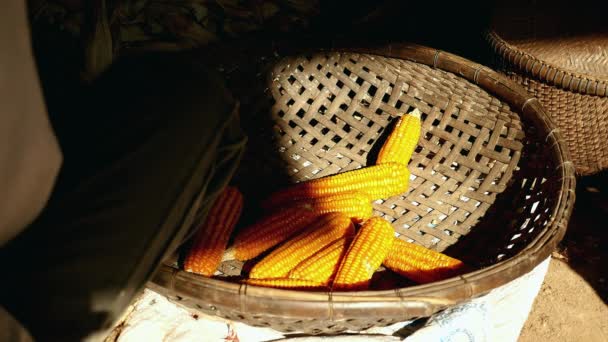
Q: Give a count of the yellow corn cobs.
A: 10